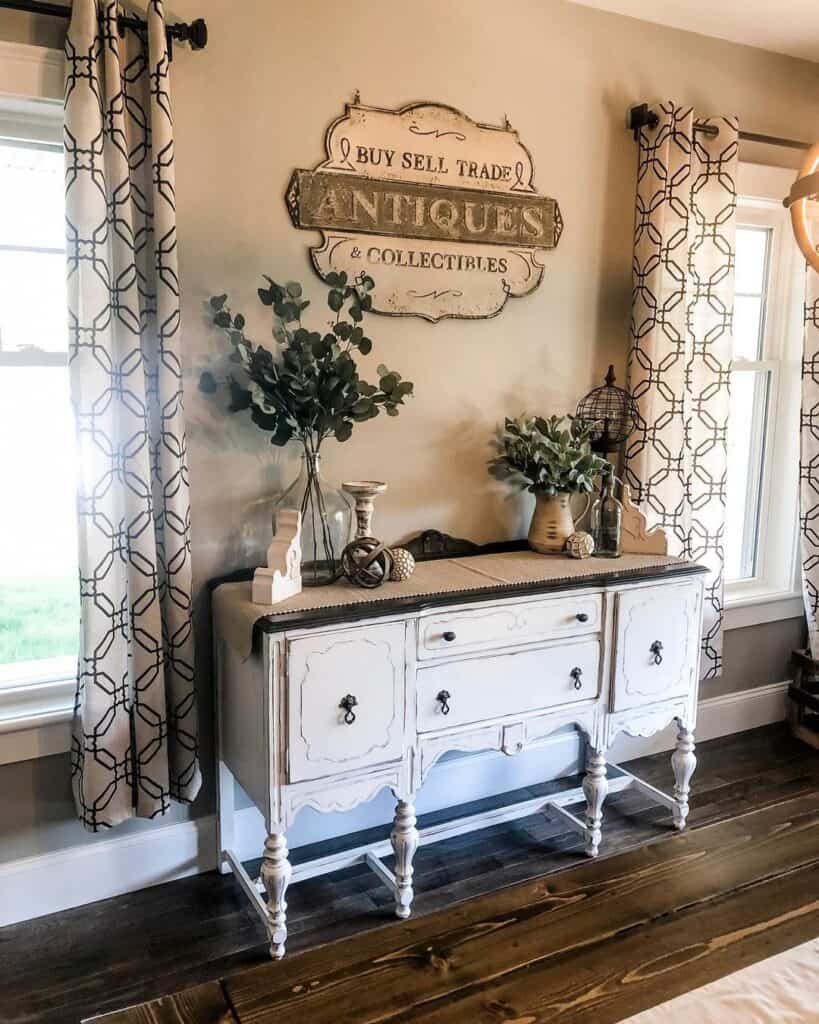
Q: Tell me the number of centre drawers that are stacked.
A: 2